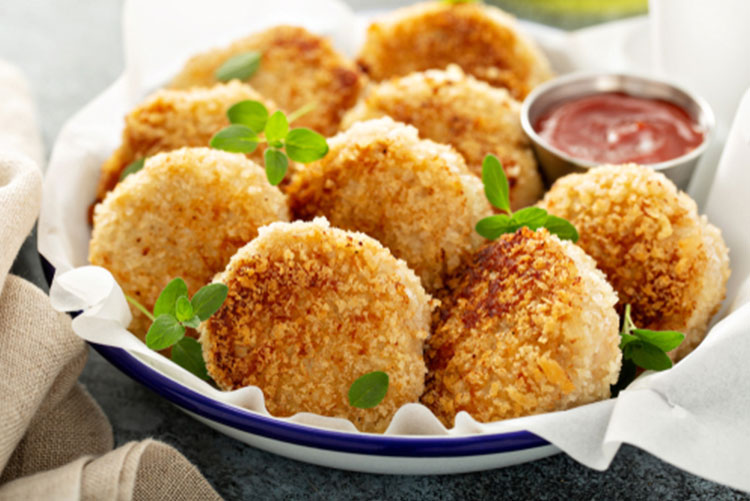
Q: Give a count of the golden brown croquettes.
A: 9